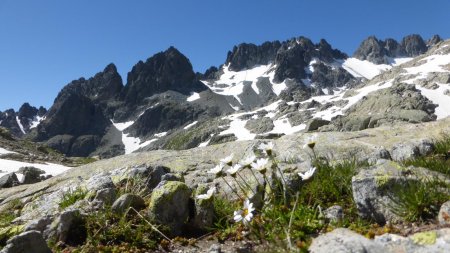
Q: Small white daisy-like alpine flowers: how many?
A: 10